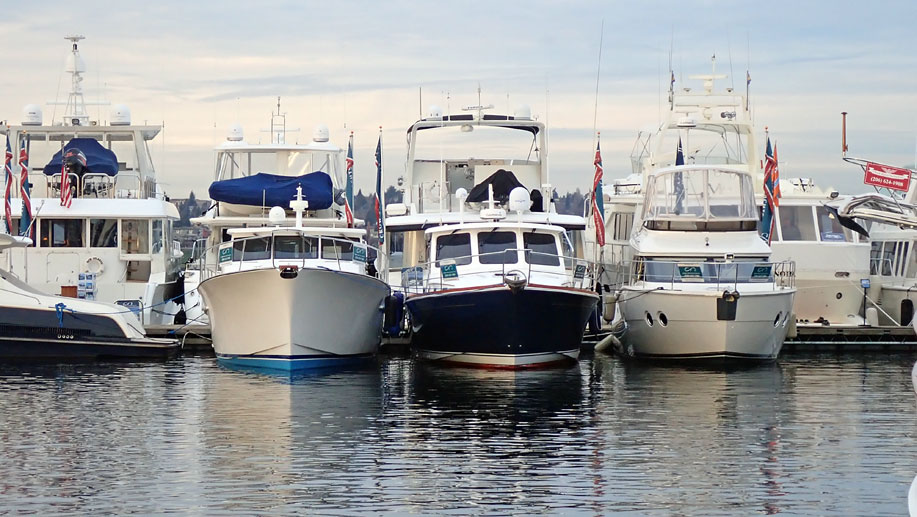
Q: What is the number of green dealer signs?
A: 6